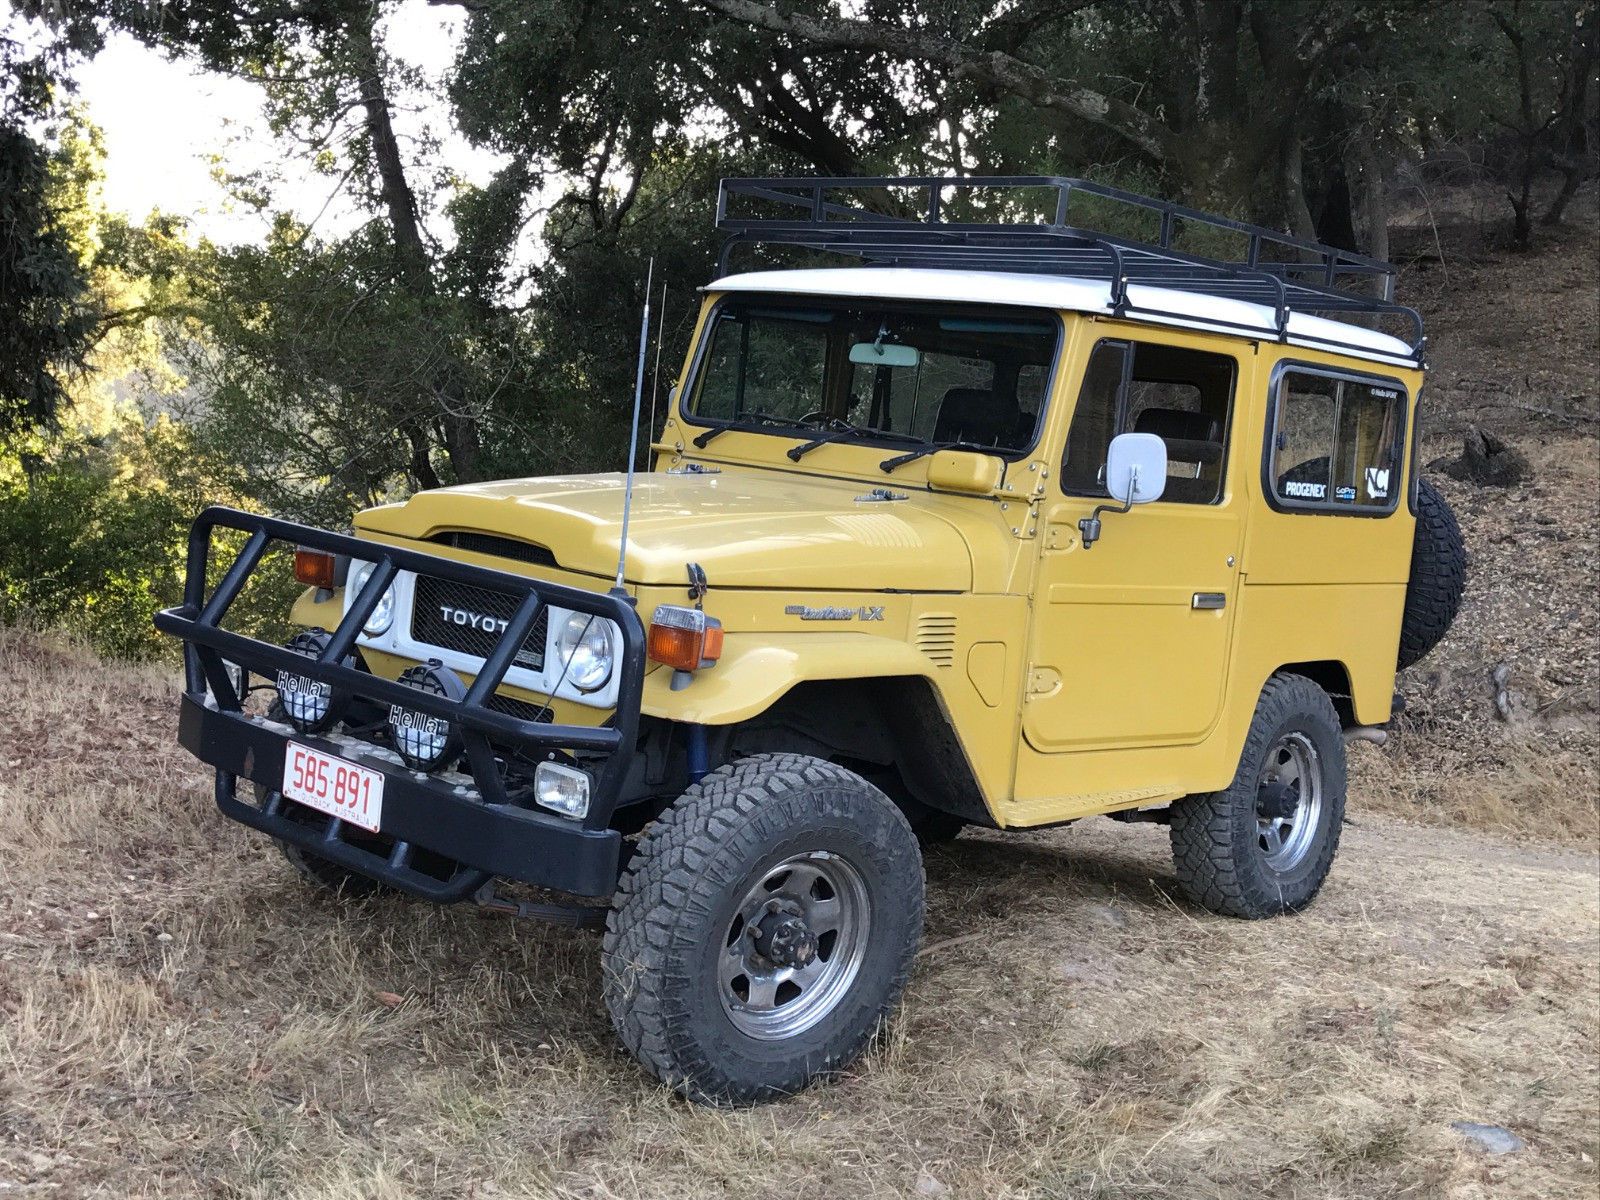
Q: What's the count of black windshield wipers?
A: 3